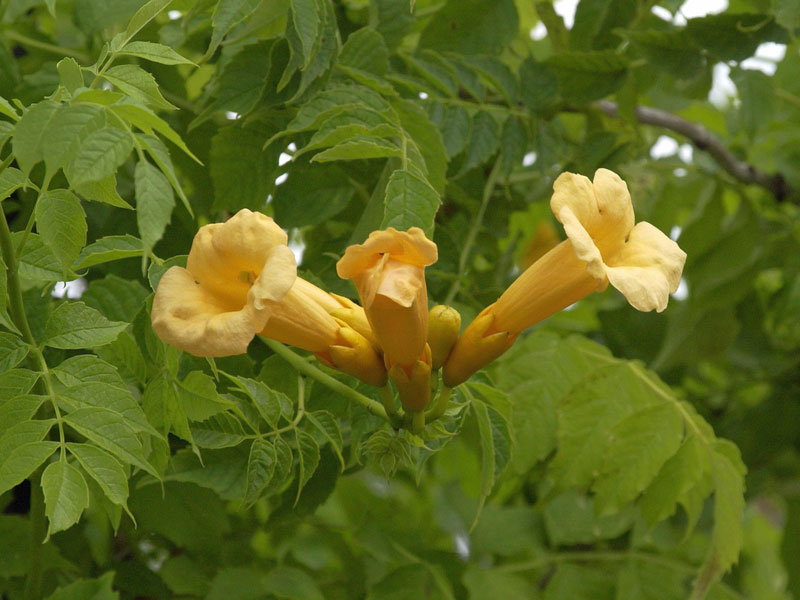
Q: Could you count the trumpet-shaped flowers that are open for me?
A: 3